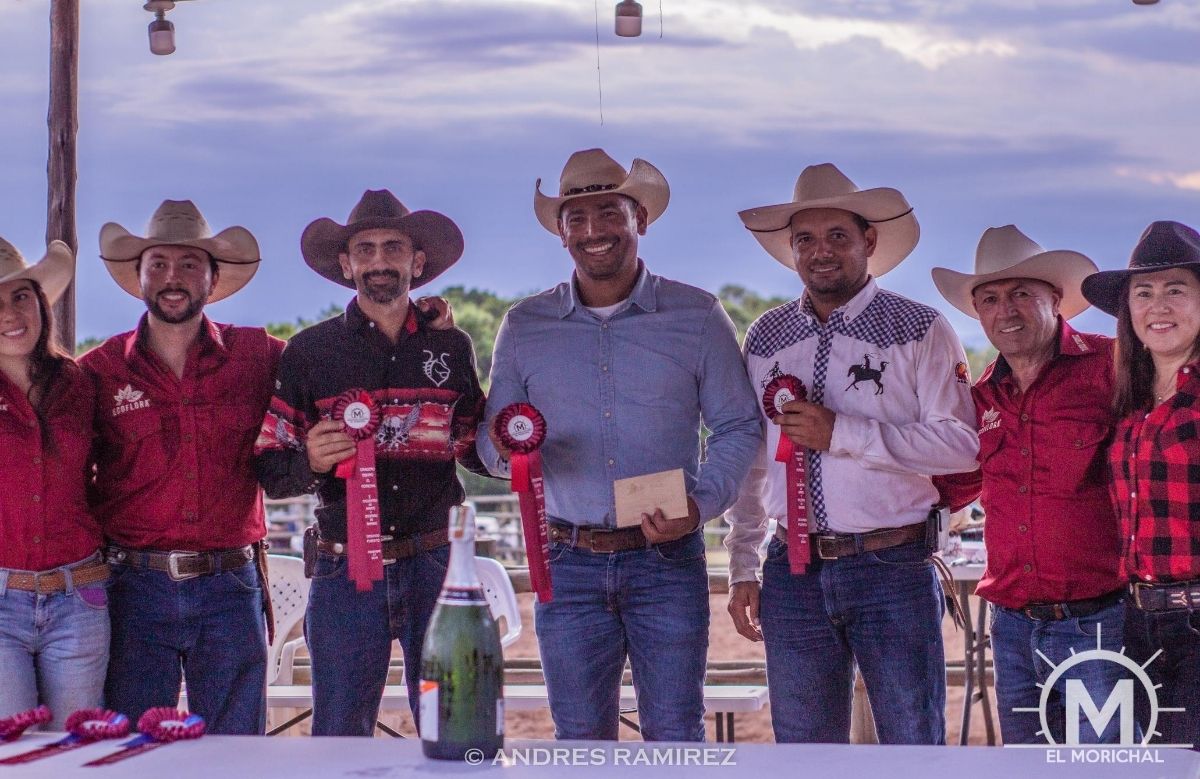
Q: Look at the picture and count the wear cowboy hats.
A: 7